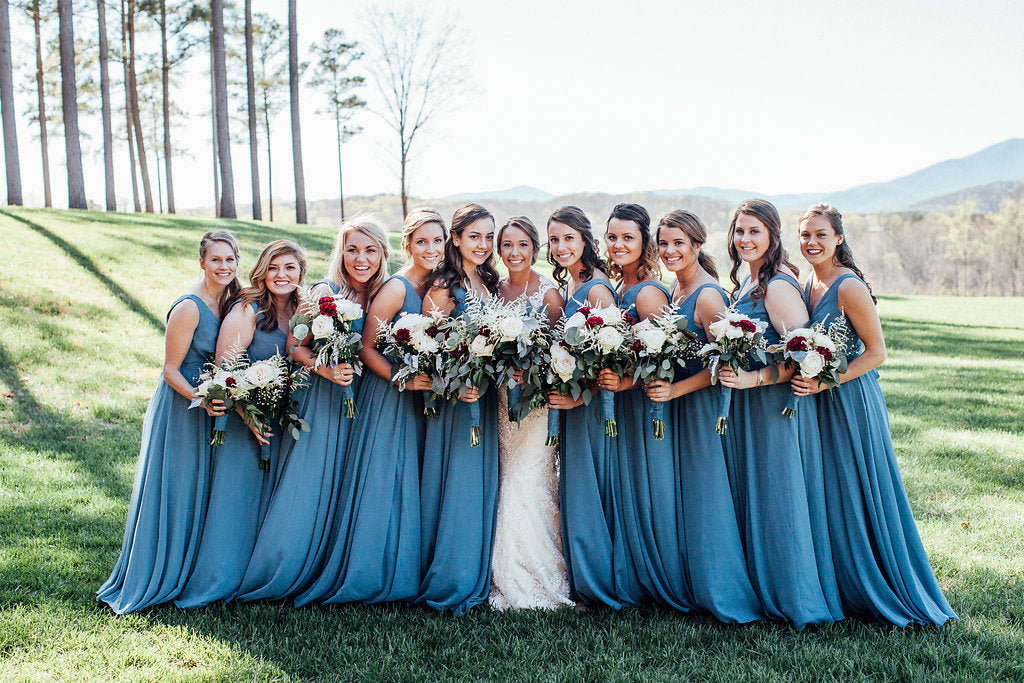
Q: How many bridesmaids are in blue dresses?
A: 10